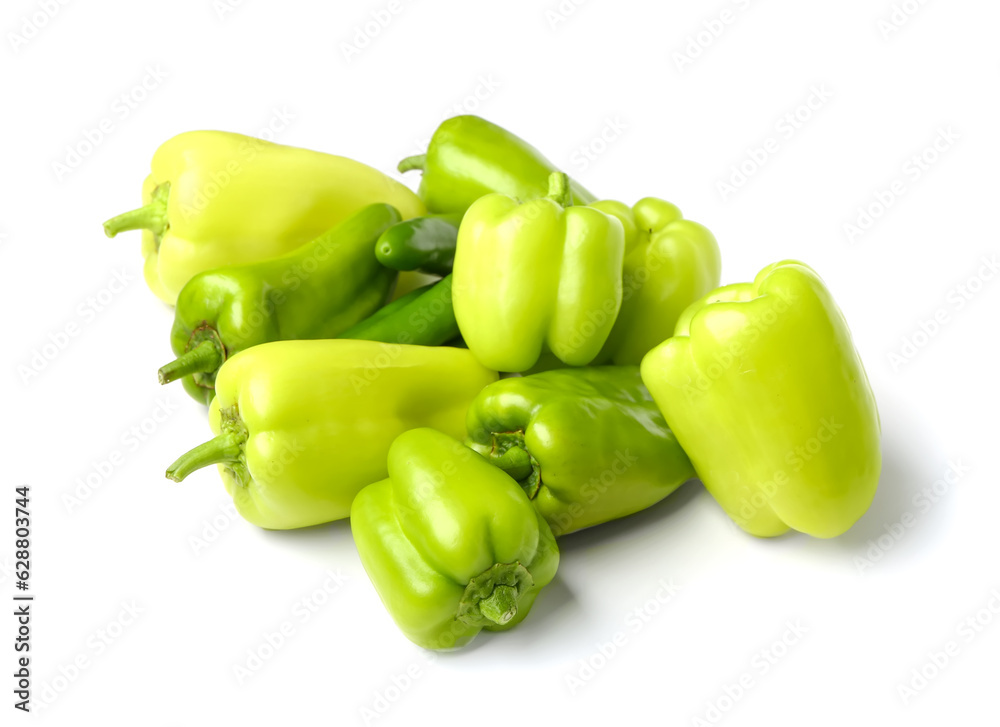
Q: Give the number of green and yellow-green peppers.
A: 11